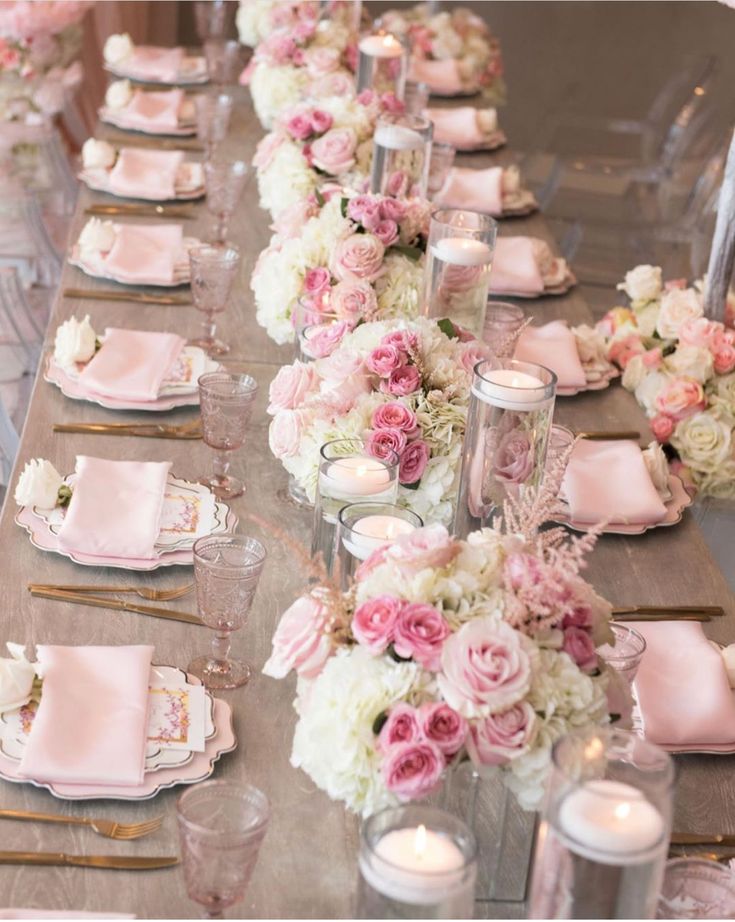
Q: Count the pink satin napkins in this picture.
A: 14